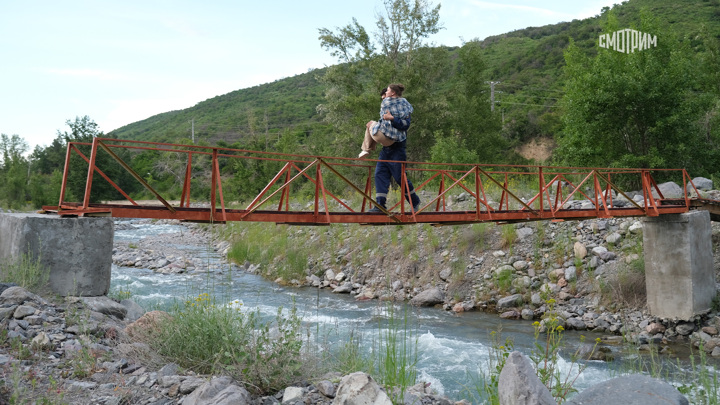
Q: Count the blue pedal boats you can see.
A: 0